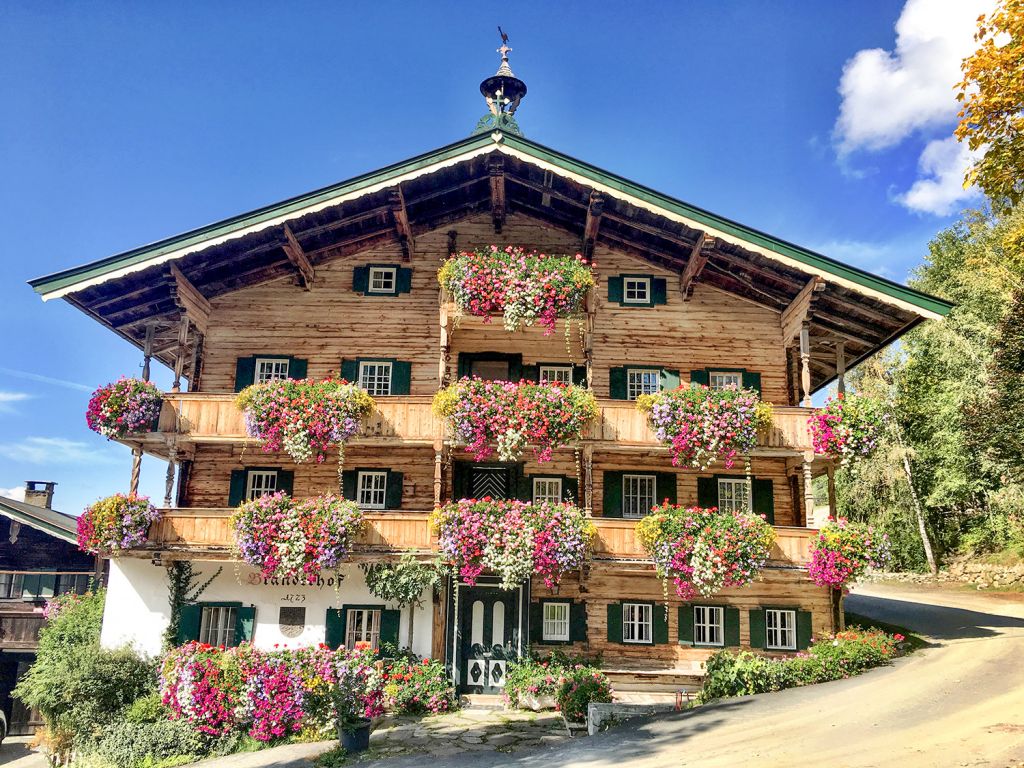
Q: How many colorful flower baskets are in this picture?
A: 11